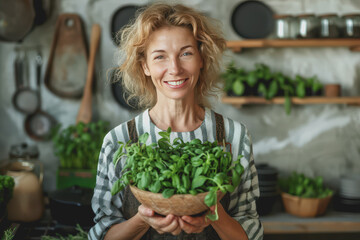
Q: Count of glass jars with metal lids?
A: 4